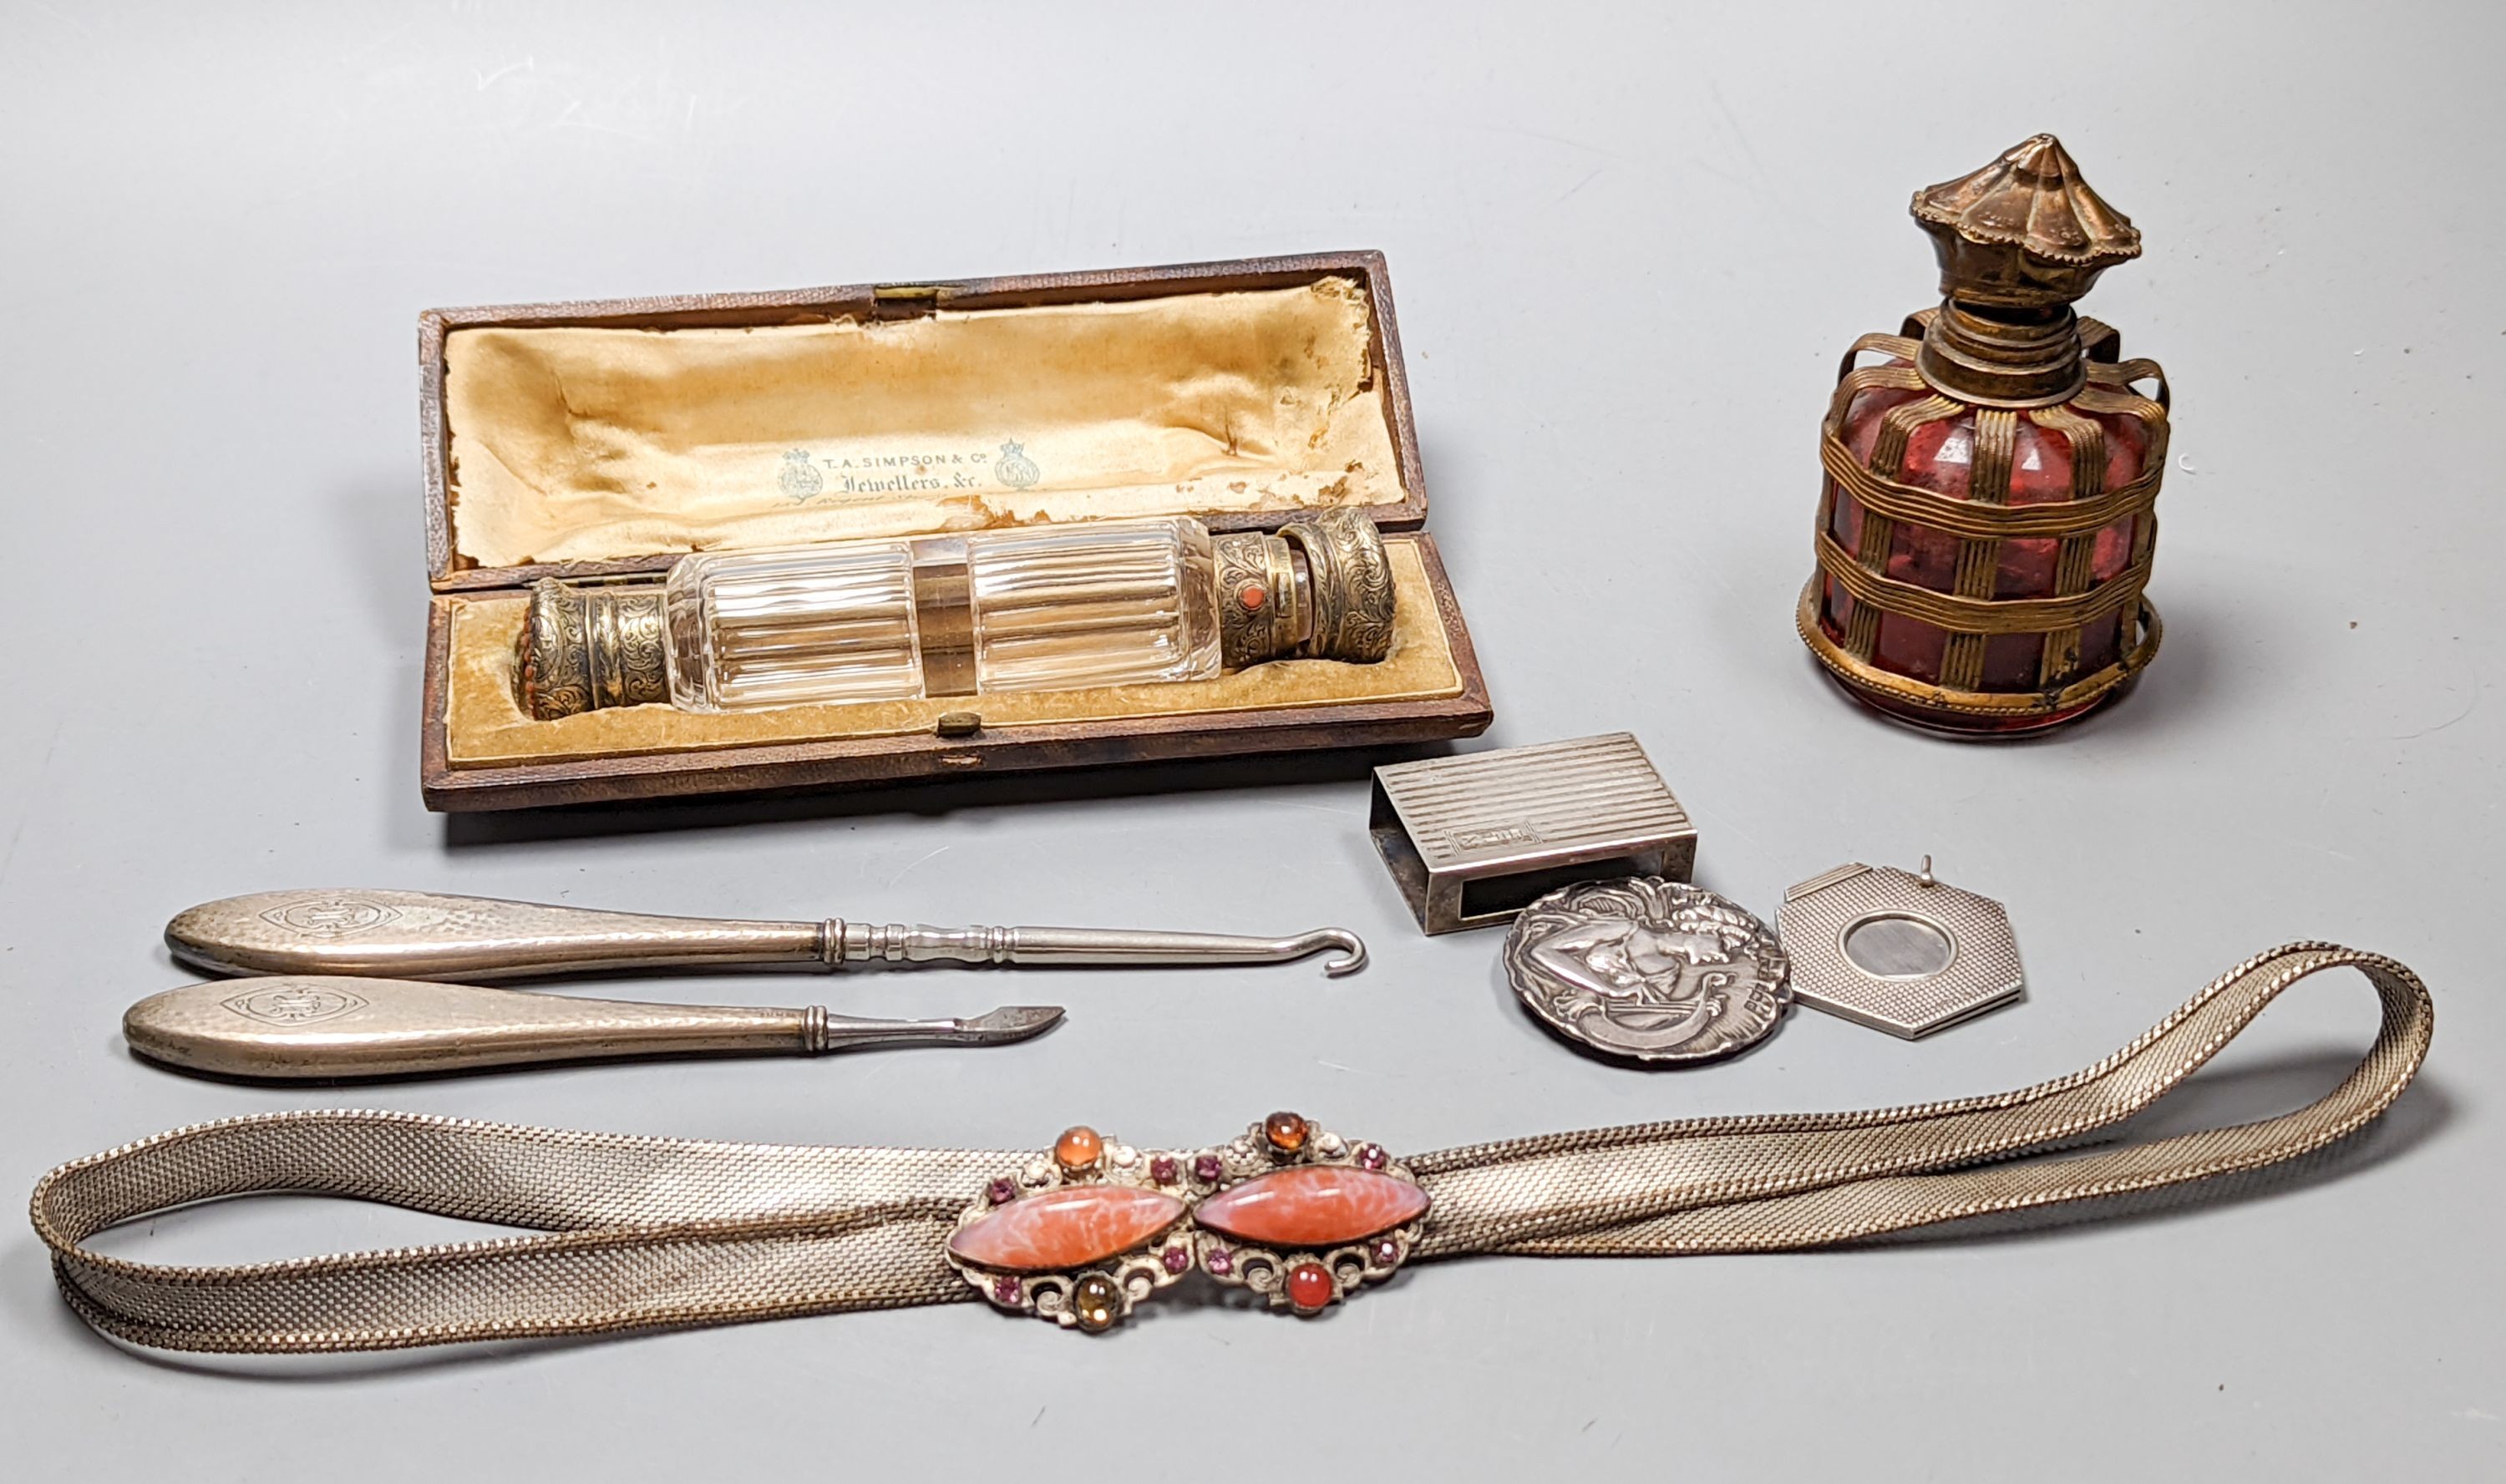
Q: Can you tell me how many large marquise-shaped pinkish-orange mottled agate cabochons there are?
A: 2